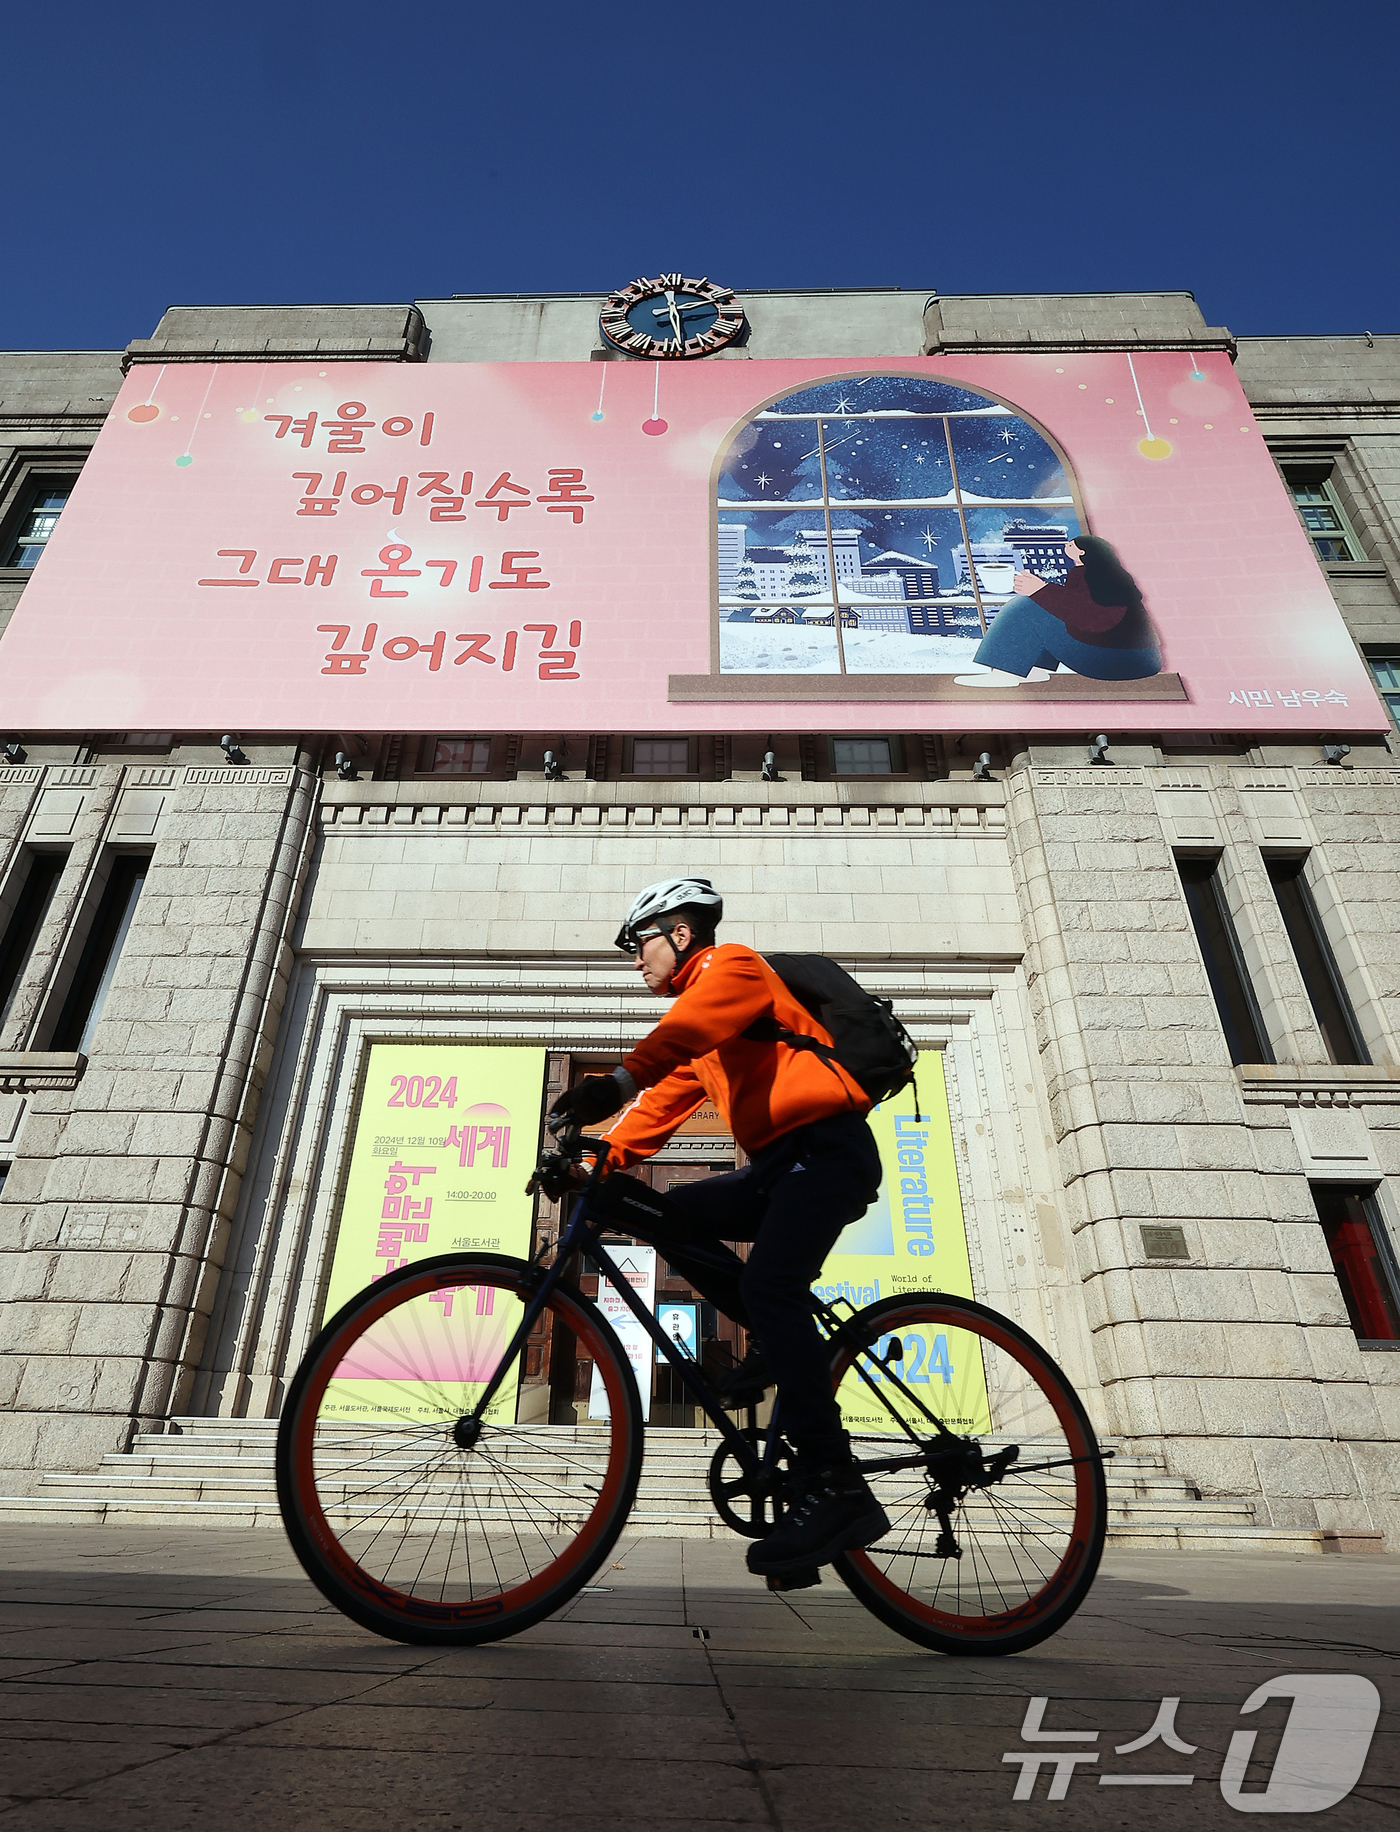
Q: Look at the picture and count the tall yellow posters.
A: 2